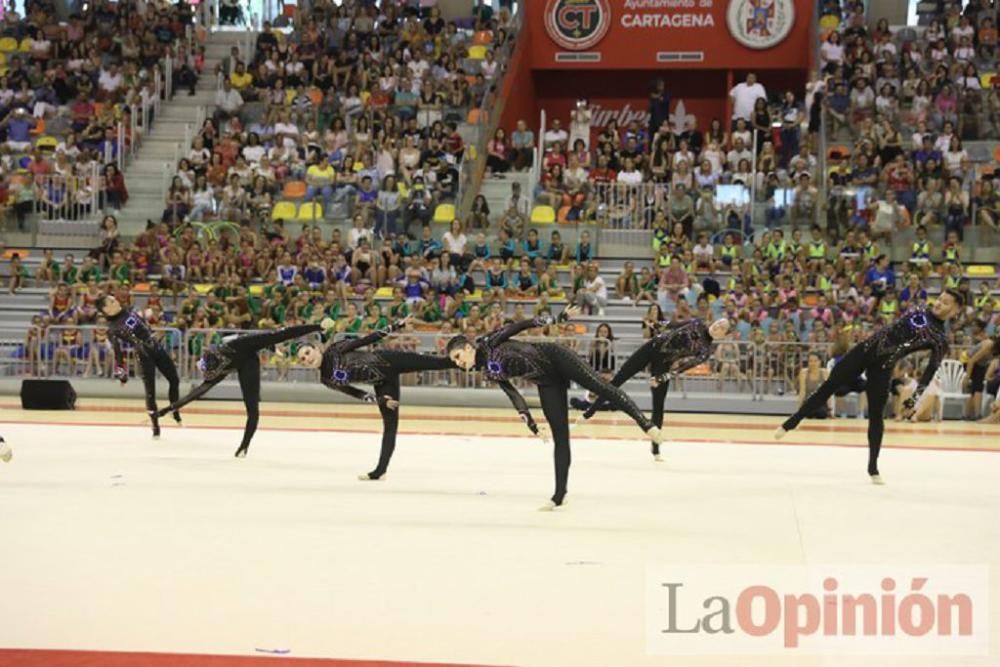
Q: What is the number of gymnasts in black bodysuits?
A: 6